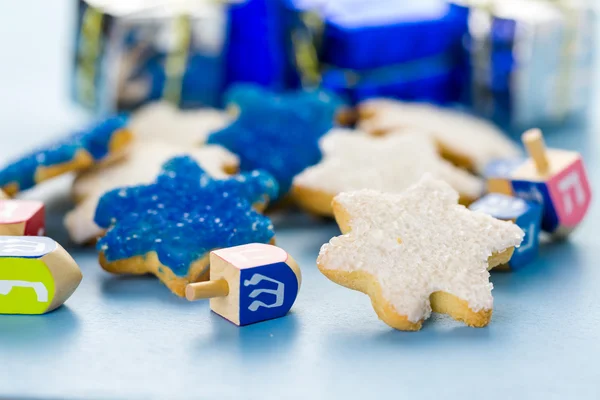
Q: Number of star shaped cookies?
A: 8